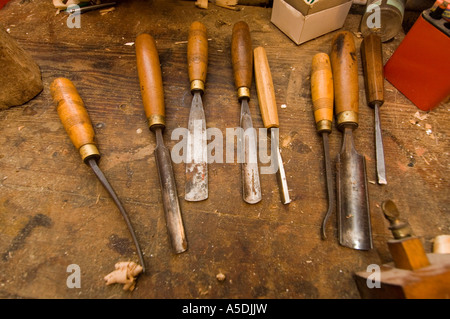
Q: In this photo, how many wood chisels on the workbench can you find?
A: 8